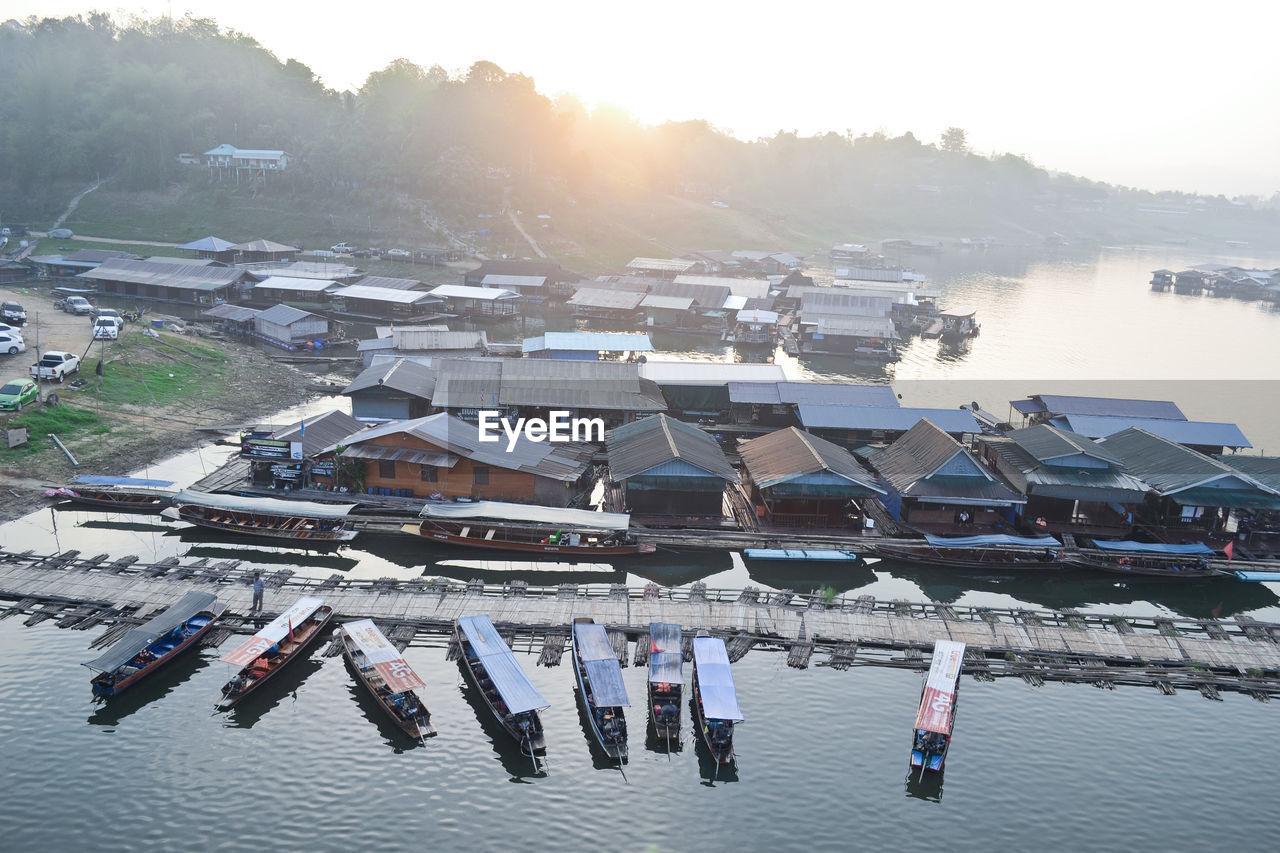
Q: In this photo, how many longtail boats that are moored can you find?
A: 13